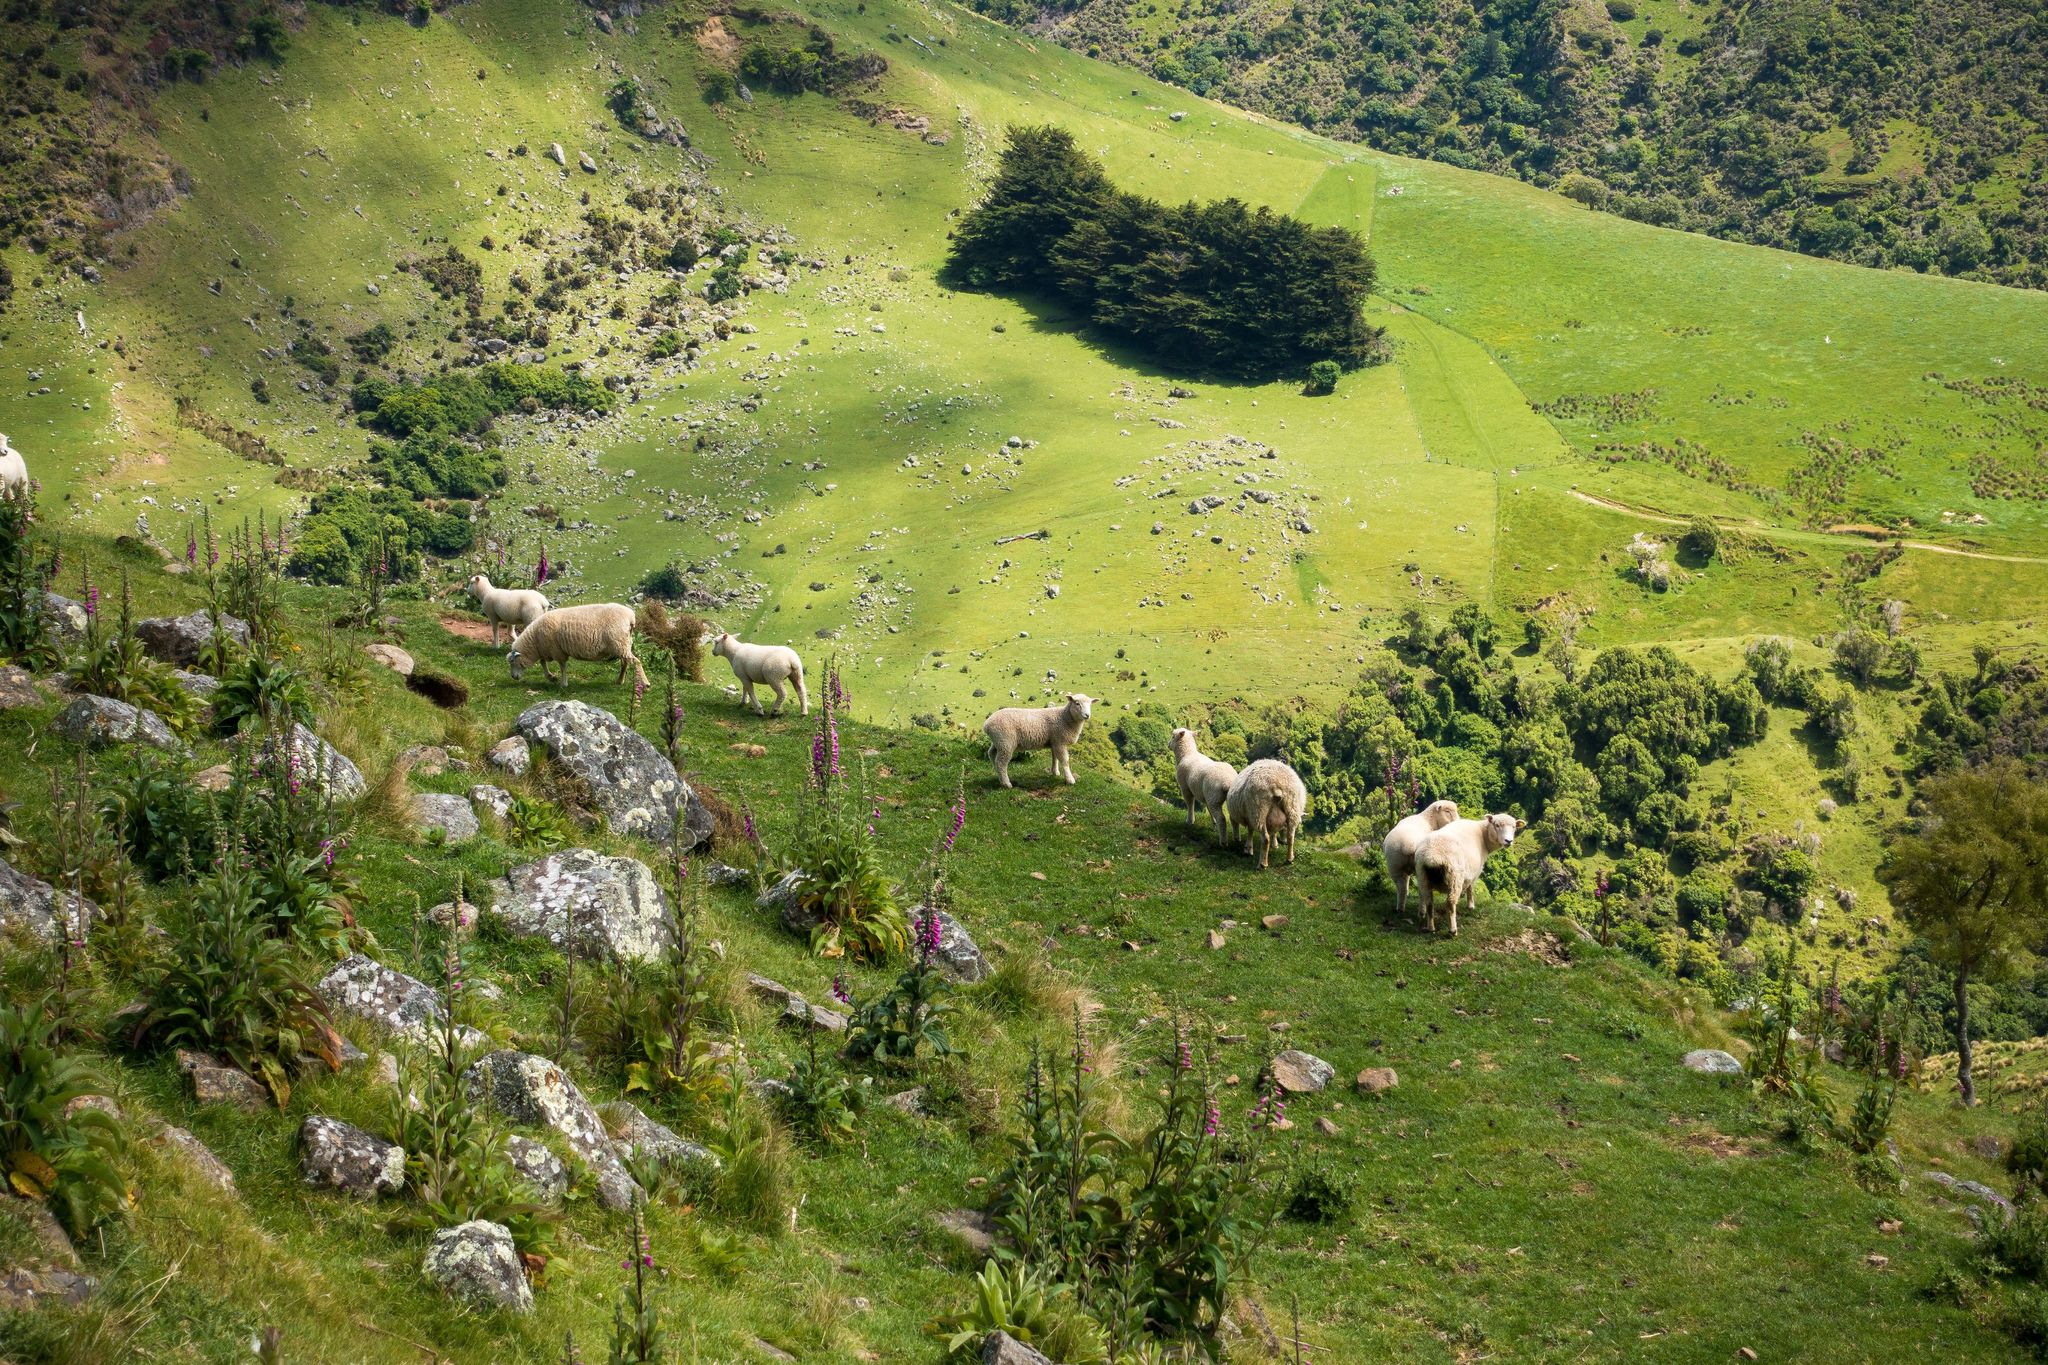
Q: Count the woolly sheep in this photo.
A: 9